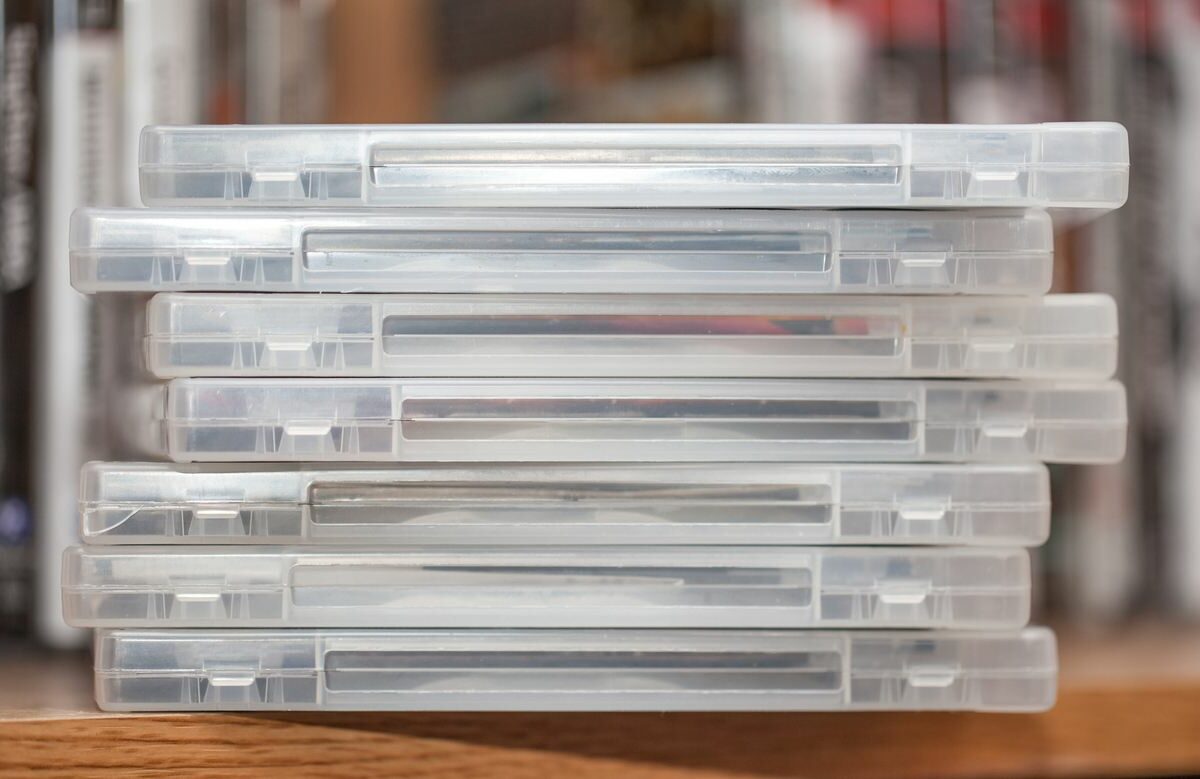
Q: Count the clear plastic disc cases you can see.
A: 7